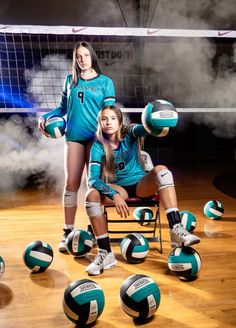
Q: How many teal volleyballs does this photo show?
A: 12